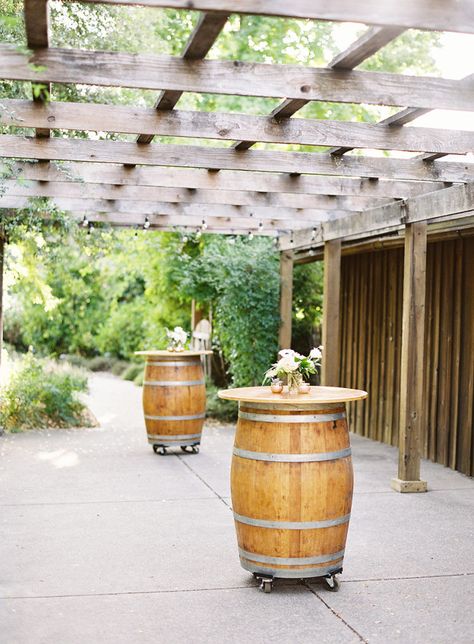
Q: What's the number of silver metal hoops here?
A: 12